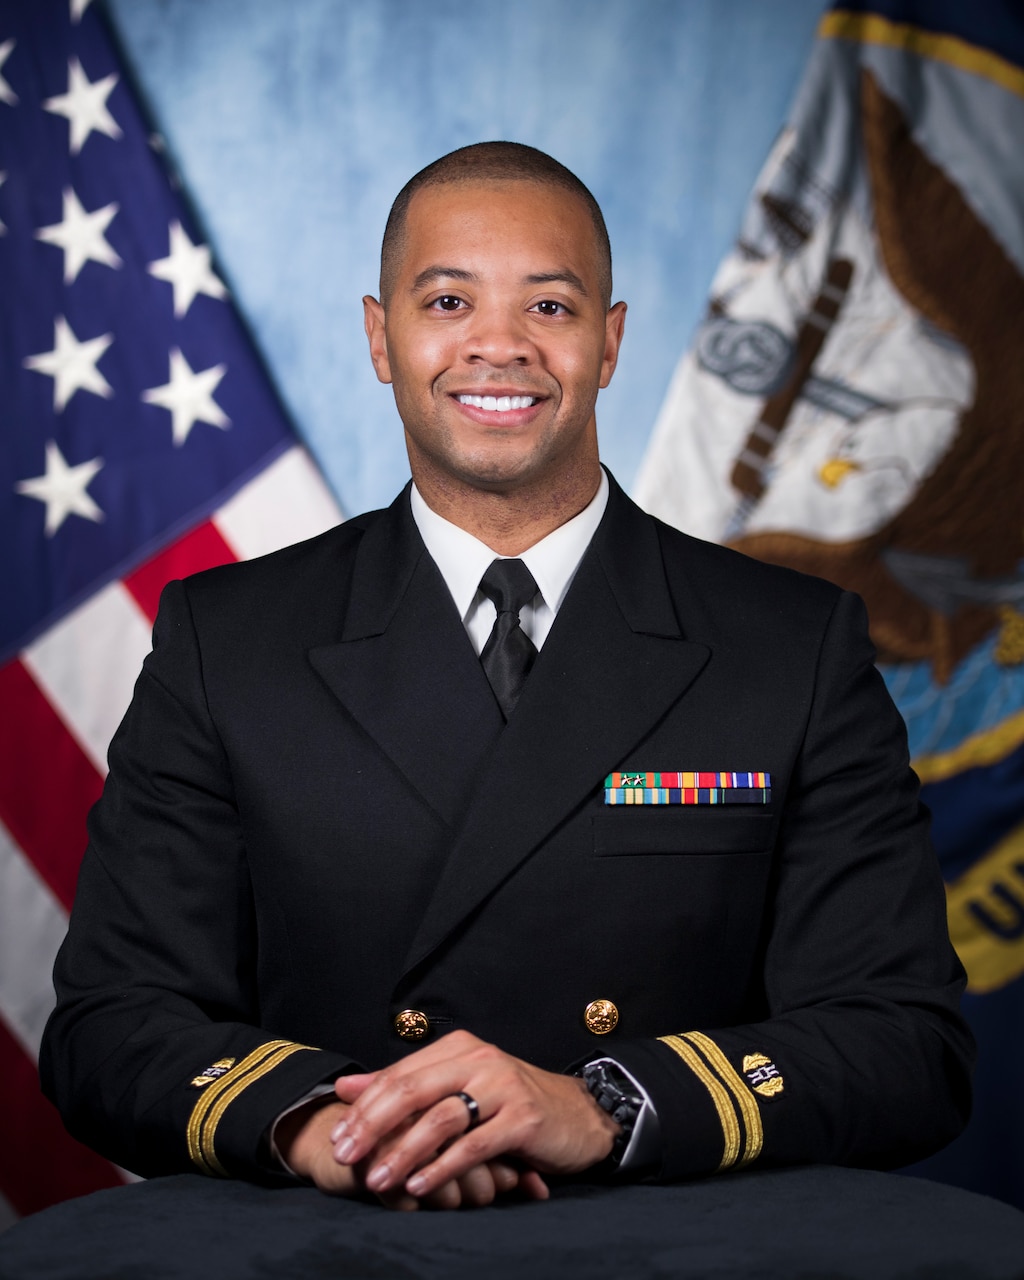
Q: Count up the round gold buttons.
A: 2